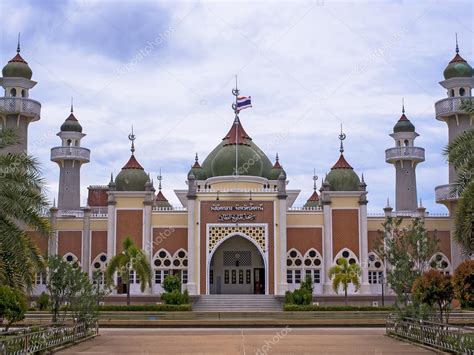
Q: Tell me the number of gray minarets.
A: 4